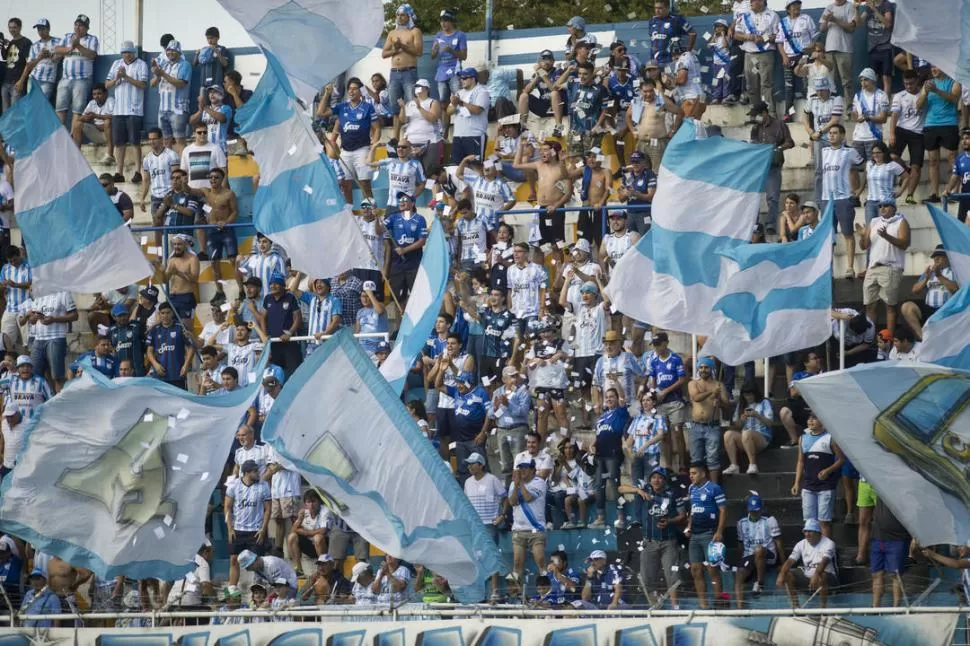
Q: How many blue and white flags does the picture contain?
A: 11